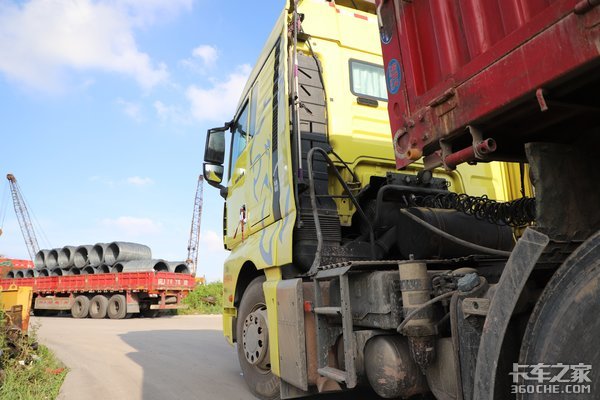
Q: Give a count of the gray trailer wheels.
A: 3